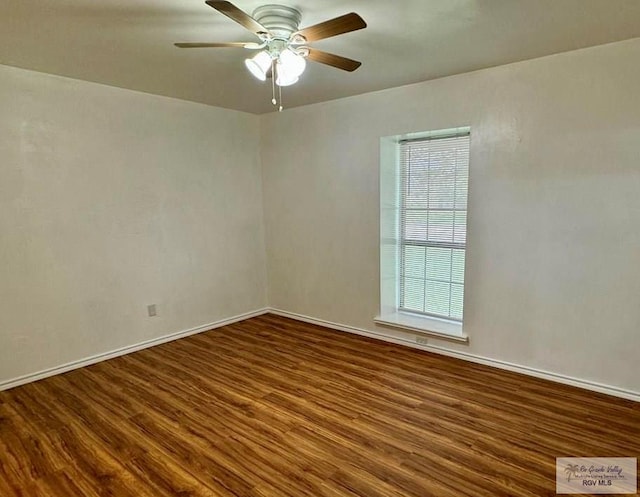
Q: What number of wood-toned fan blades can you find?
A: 5